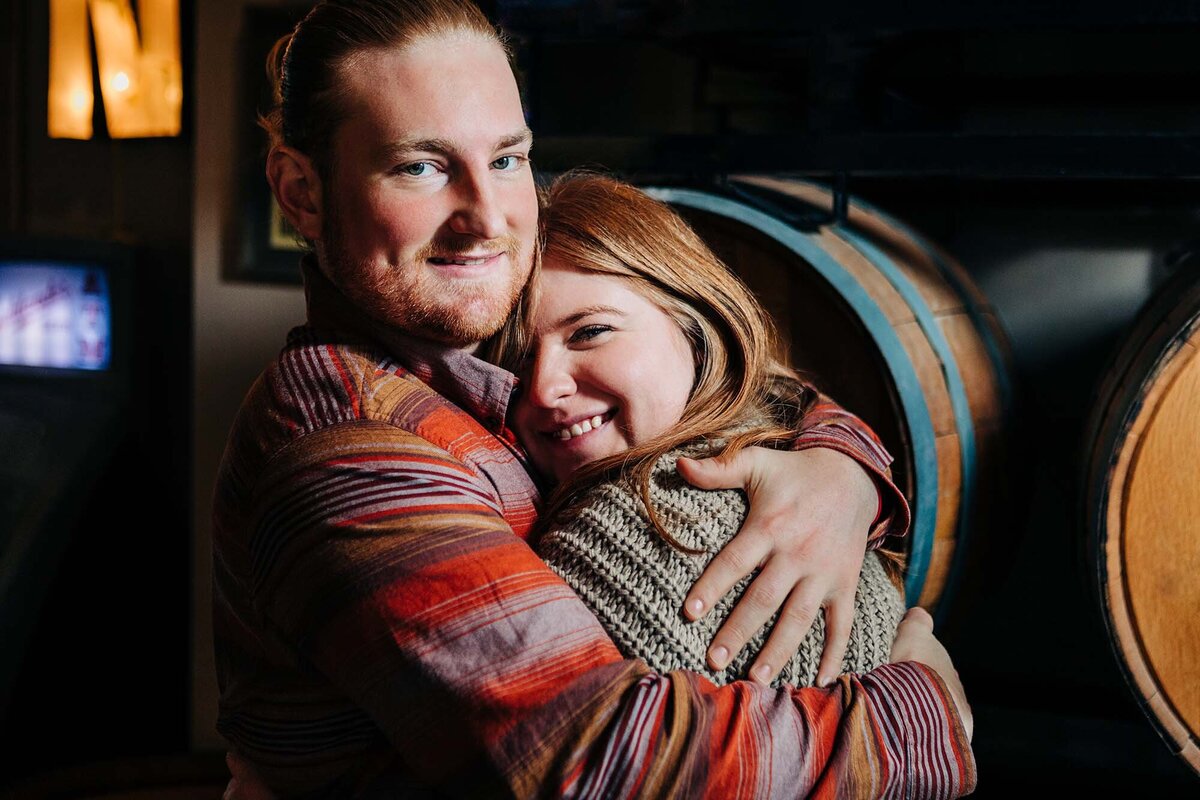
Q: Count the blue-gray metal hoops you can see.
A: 3